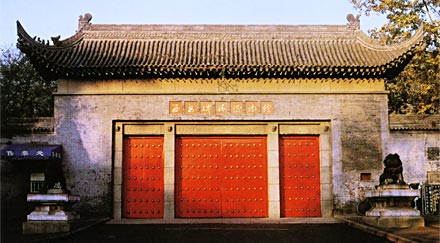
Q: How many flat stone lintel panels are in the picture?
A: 3